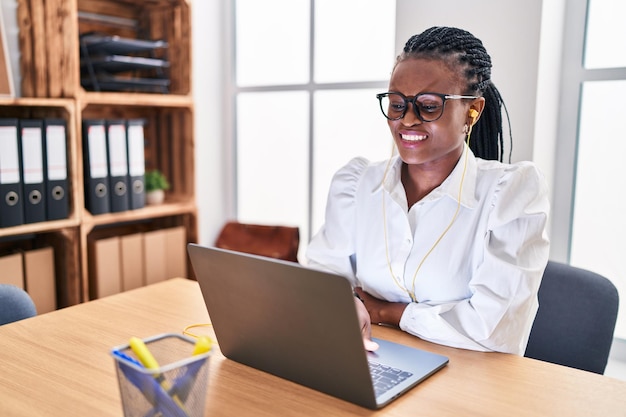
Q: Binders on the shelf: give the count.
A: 6